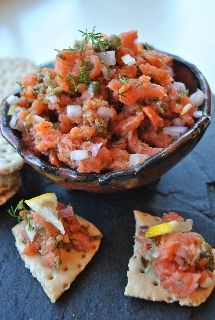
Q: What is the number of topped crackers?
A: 2